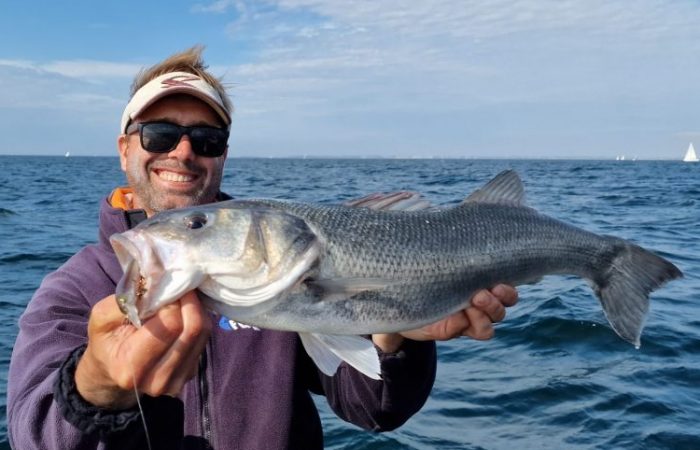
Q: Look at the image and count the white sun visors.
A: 1